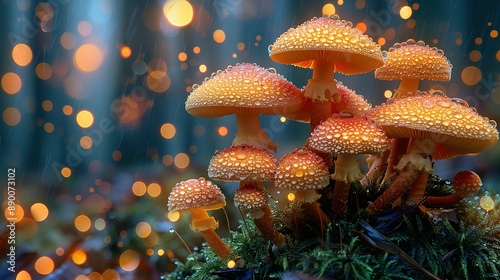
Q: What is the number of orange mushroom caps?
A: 11